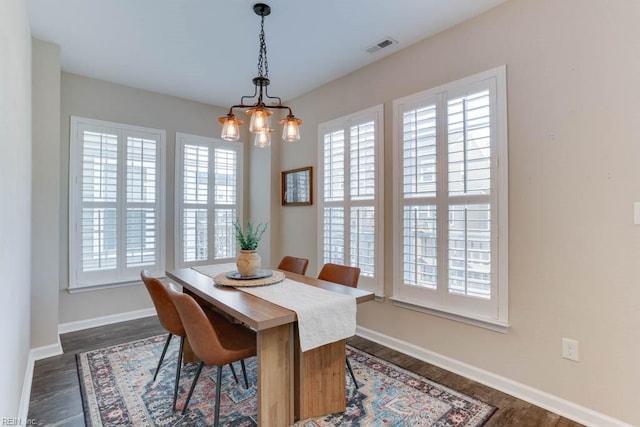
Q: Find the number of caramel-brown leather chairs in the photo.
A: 4